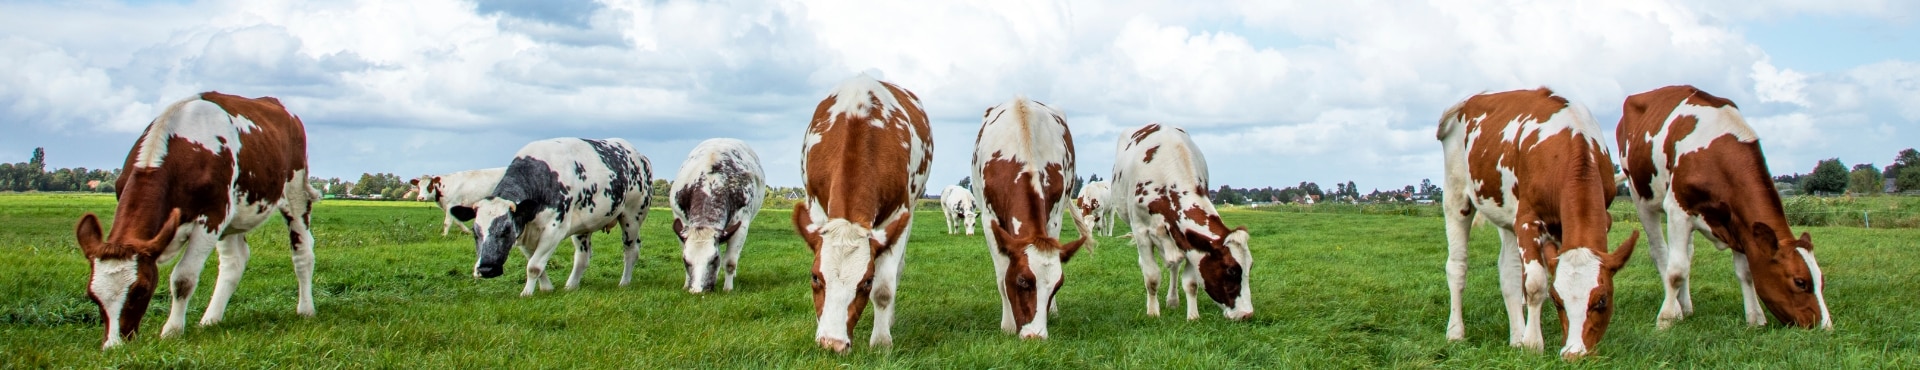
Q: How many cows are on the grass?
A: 11